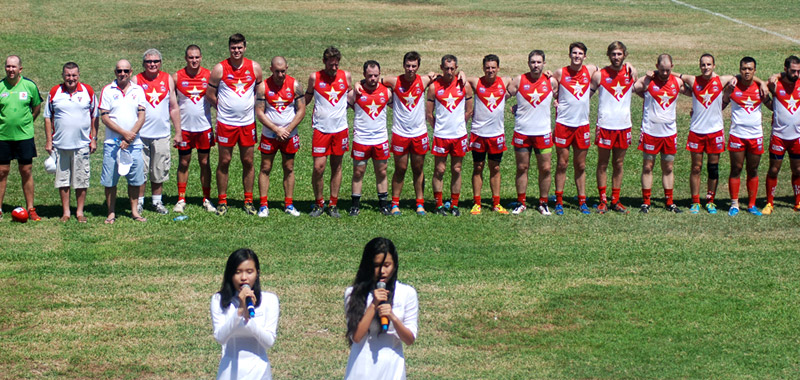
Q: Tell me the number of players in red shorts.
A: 15